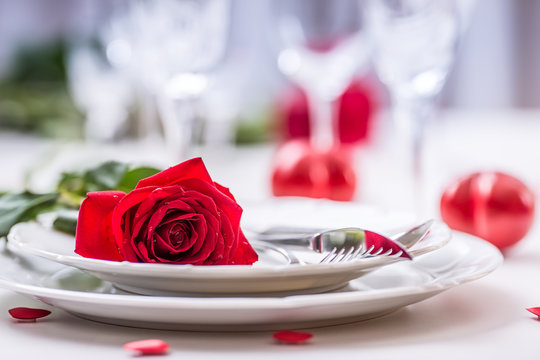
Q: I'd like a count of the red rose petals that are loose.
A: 4